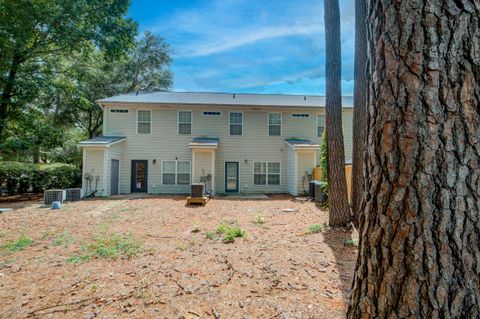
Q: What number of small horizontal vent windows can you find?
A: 3